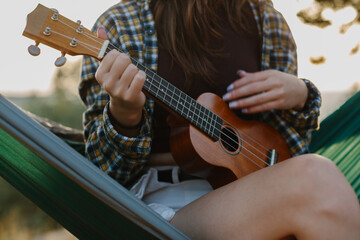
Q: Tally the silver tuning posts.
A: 4